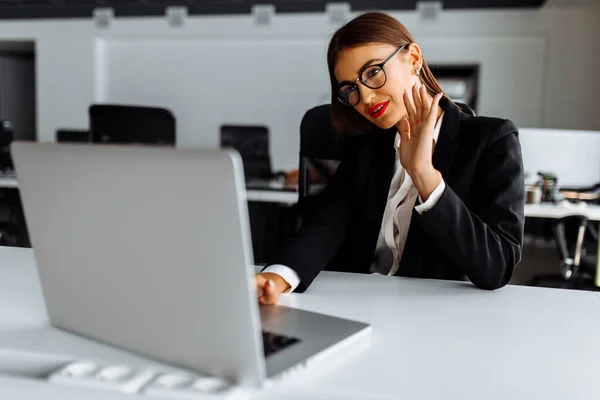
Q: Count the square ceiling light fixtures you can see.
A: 5